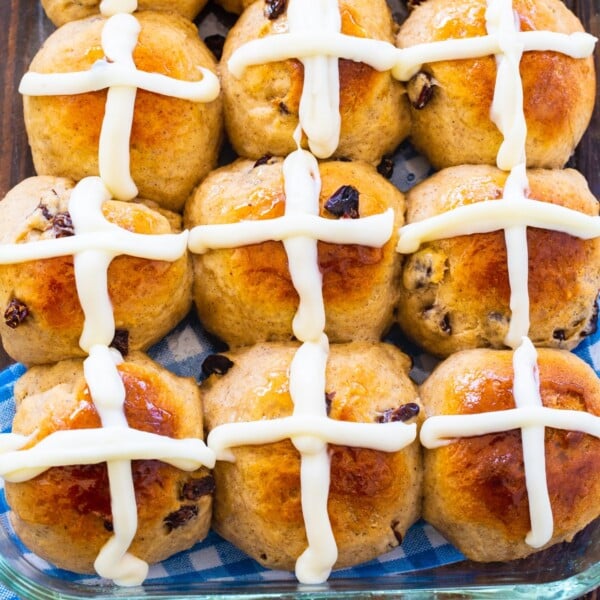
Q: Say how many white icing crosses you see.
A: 9